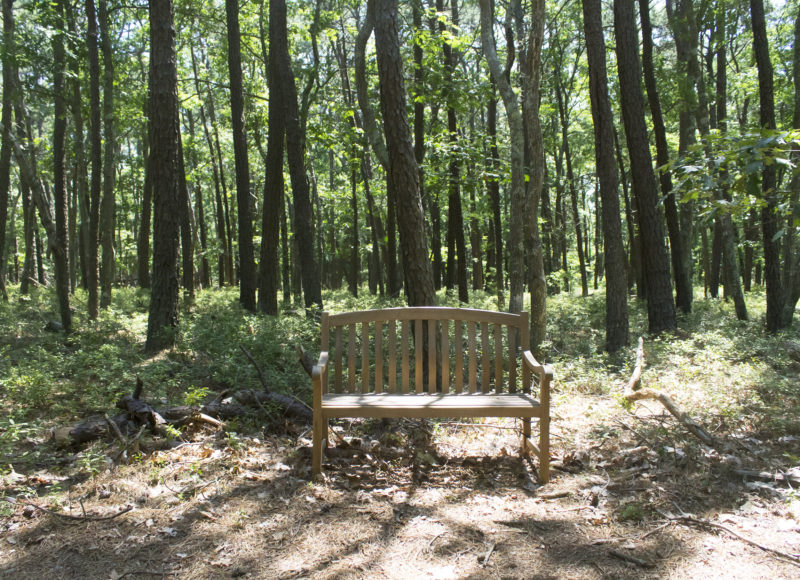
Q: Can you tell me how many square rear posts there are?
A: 2